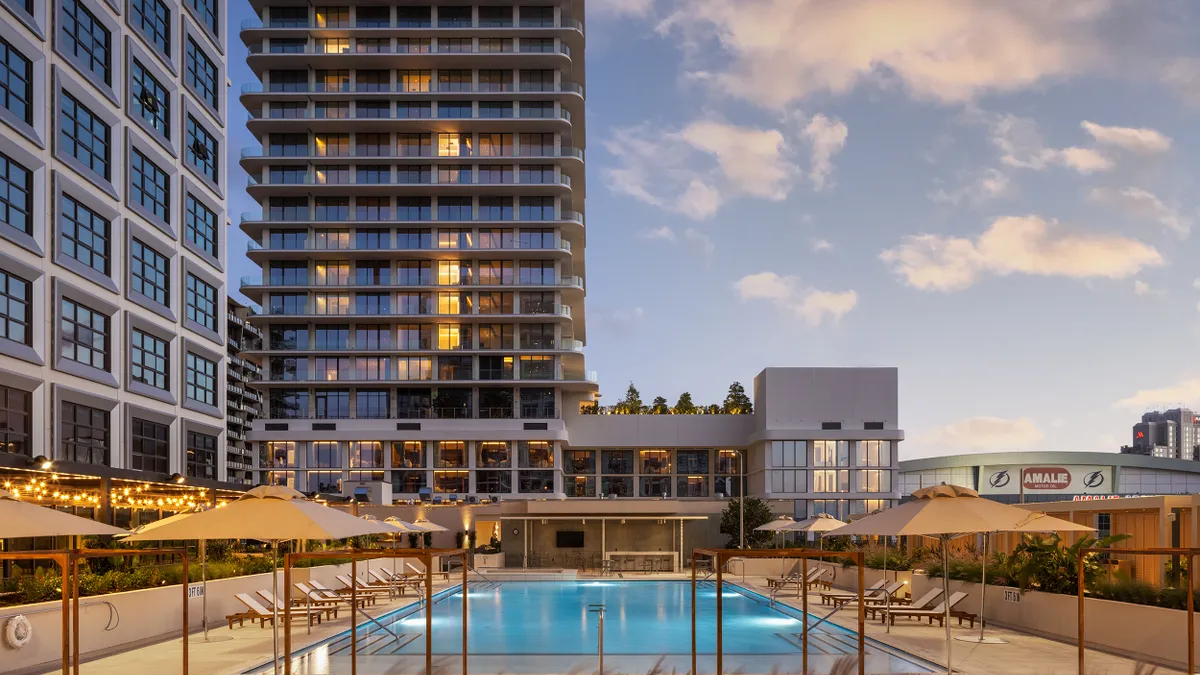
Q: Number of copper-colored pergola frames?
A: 4